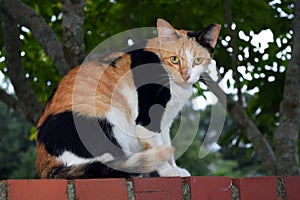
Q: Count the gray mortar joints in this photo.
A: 6